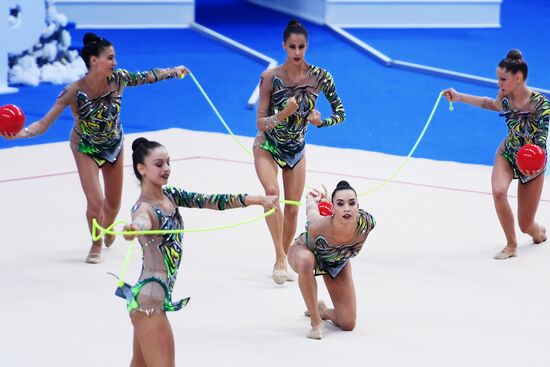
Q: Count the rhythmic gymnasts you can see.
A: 5